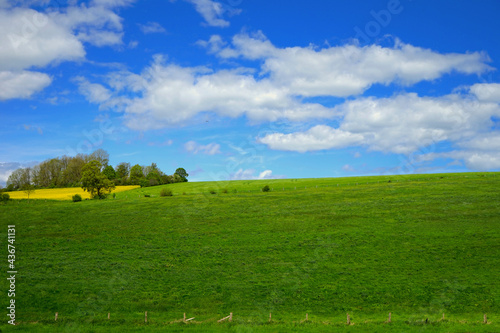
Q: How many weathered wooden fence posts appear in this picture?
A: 11